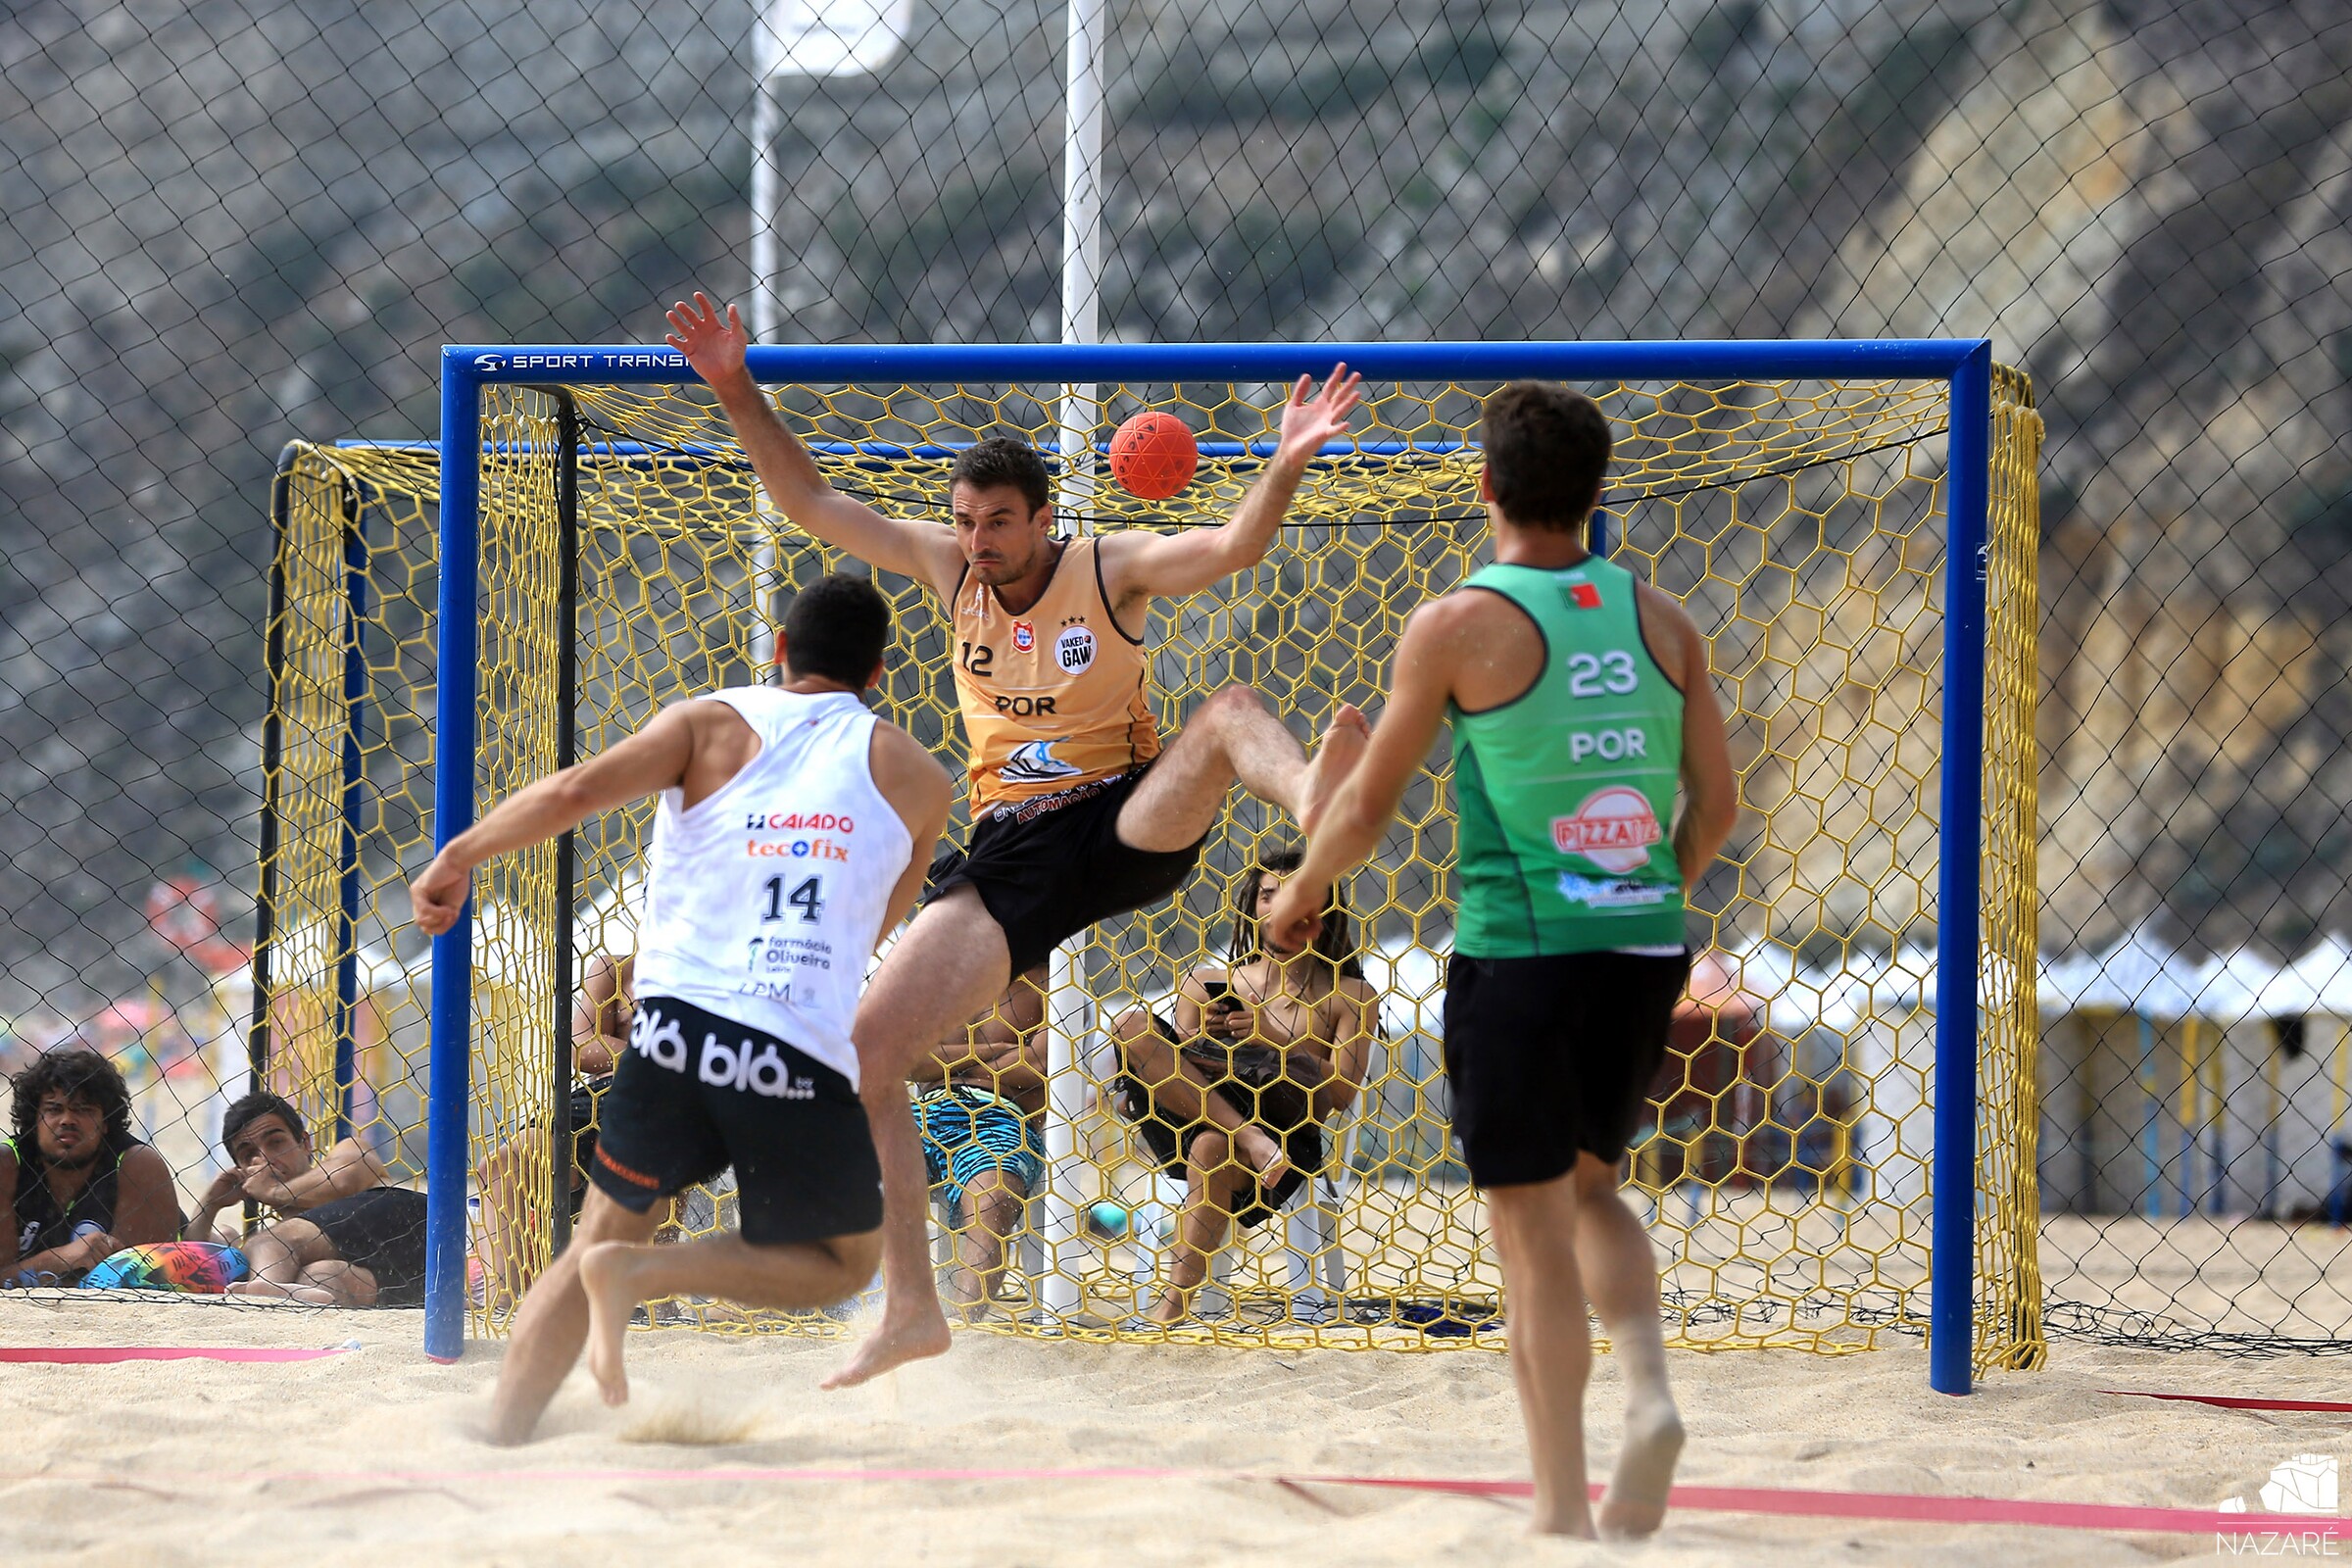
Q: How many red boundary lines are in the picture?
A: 3